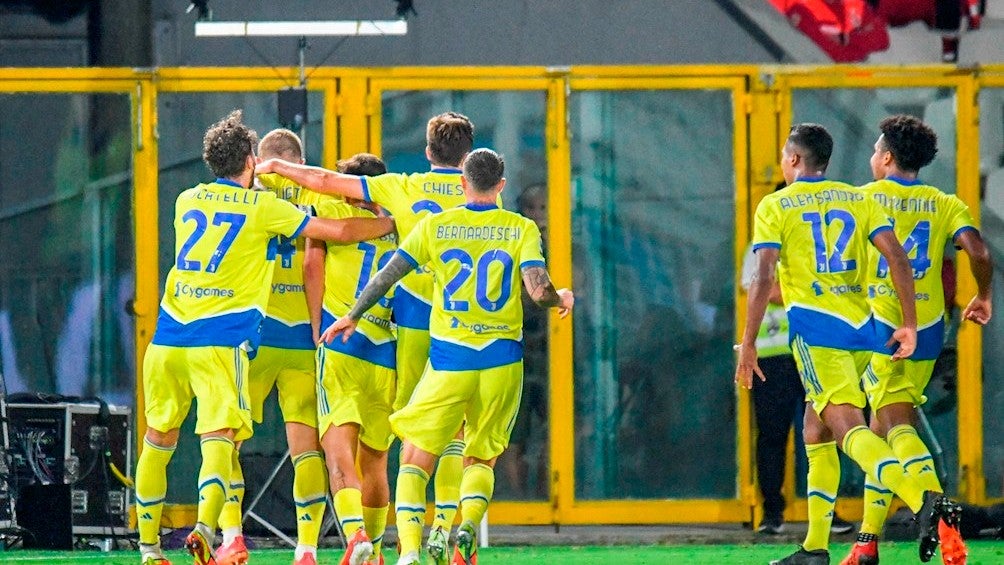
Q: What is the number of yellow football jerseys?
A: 7